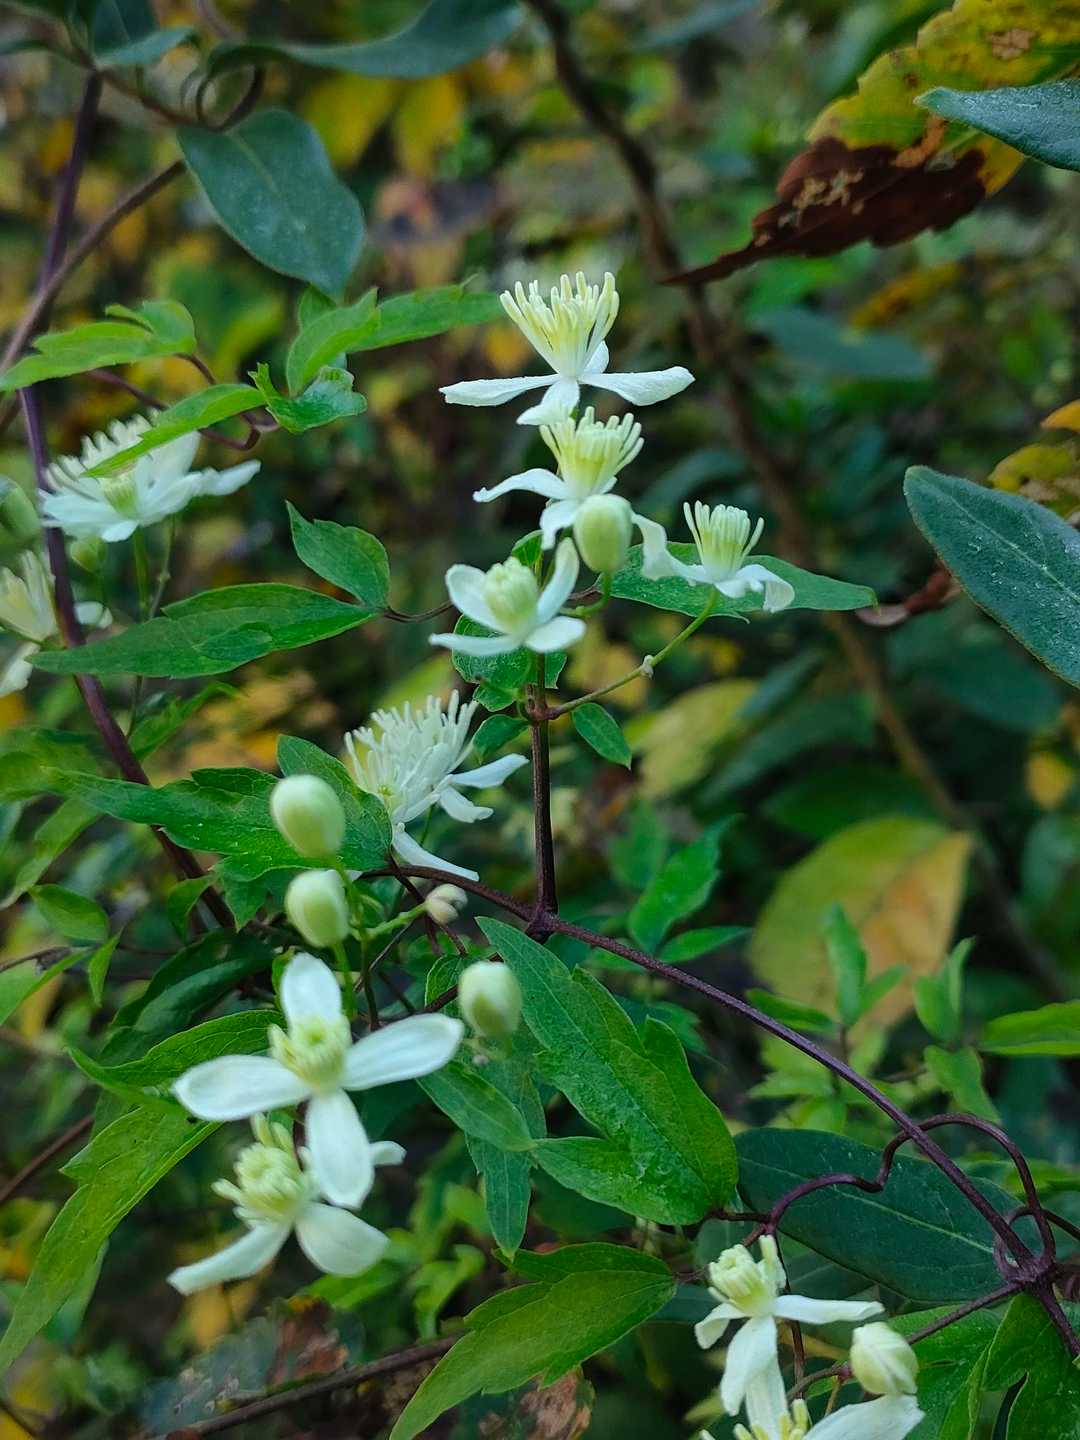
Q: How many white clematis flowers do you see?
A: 11